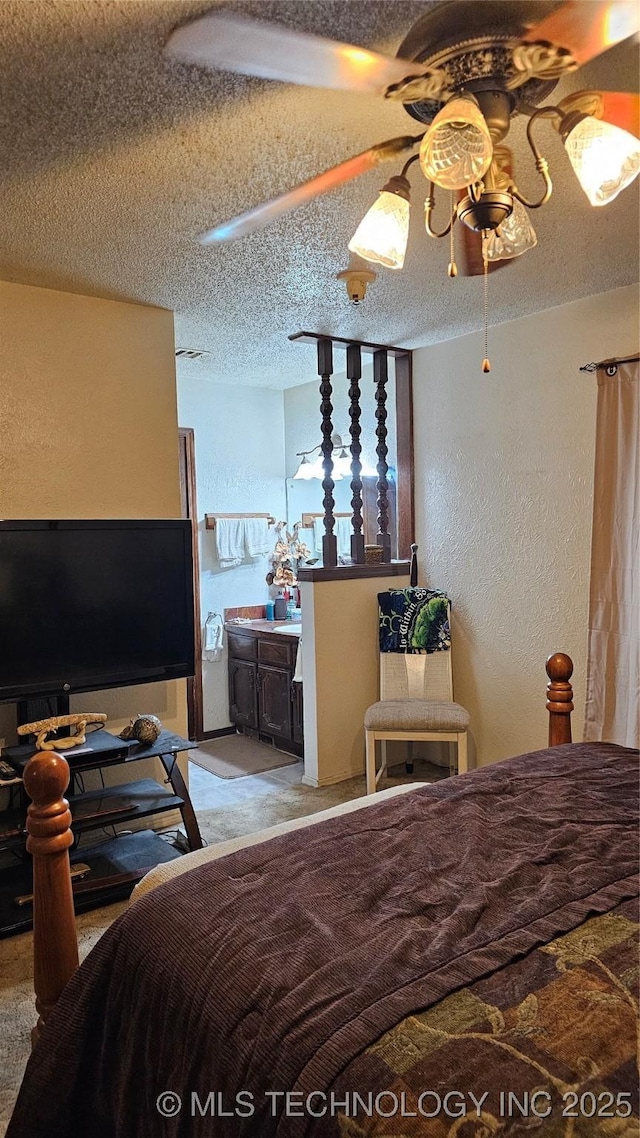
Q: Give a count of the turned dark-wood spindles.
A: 3